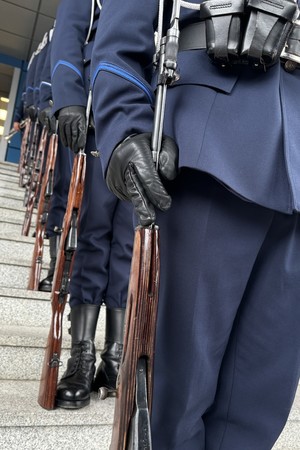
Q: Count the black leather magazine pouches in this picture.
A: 2